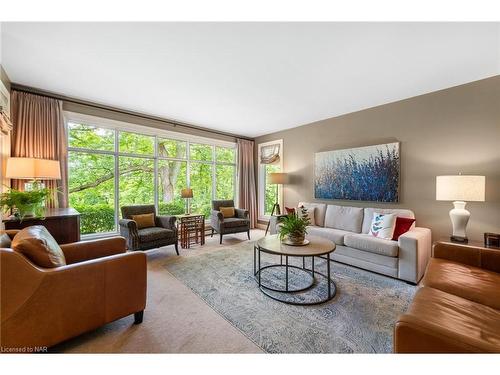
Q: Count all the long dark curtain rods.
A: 1